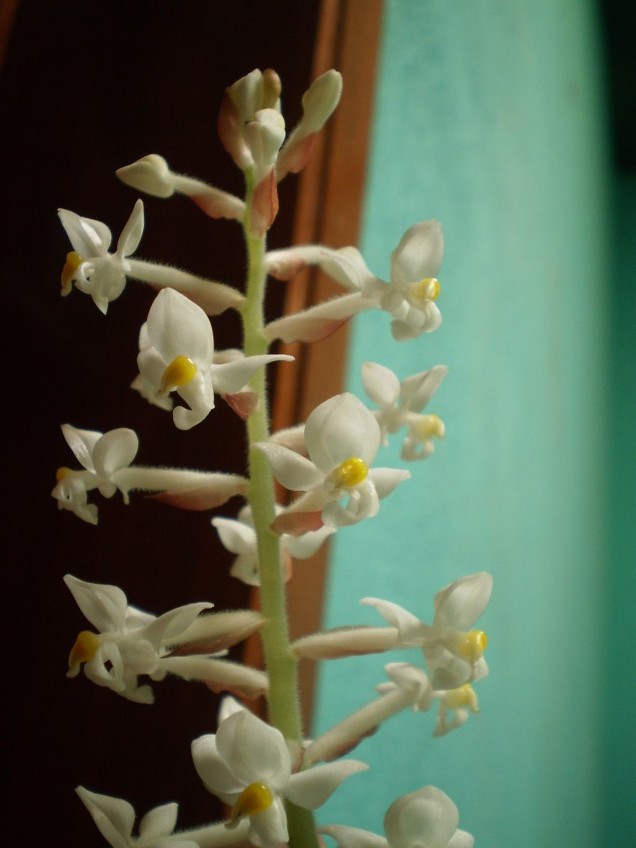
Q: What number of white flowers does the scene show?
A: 13